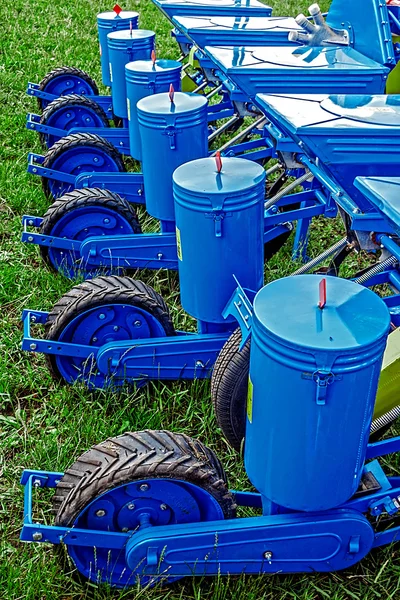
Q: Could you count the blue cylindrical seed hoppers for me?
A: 6